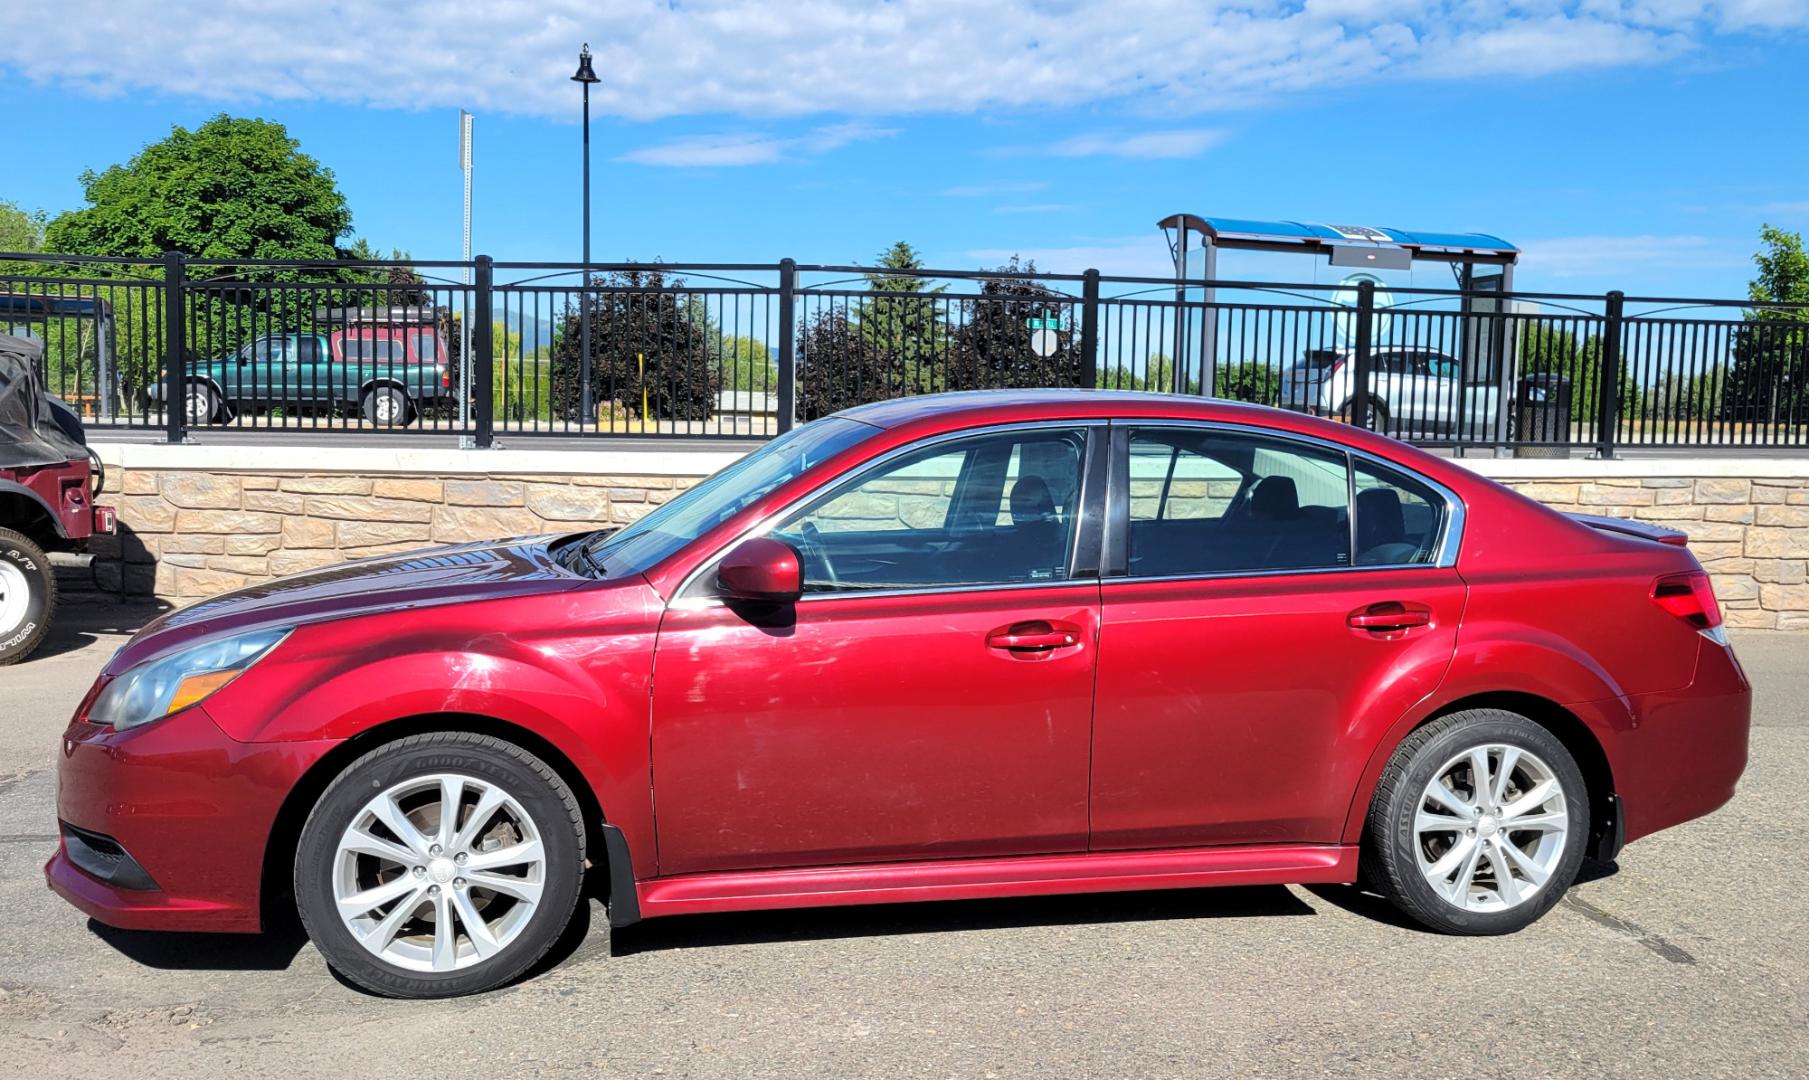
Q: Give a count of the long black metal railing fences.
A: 1